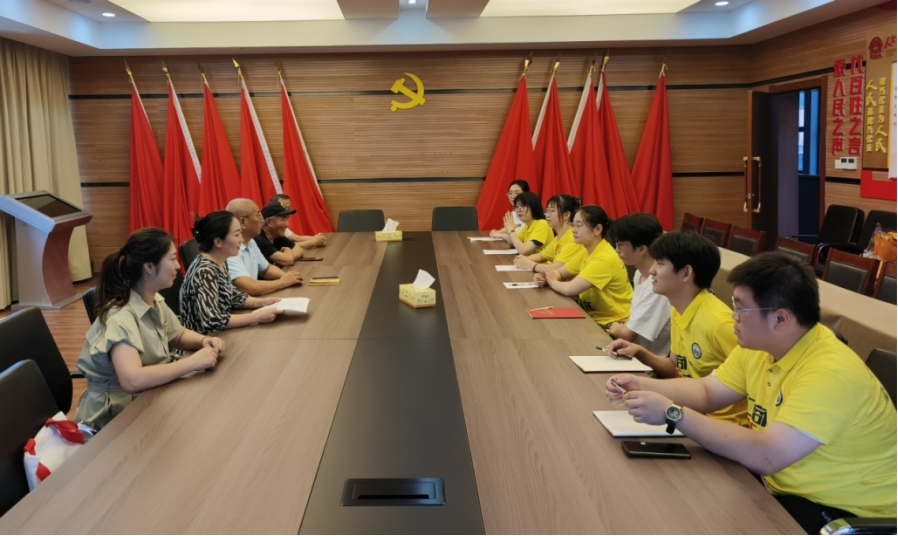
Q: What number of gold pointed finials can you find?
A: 10